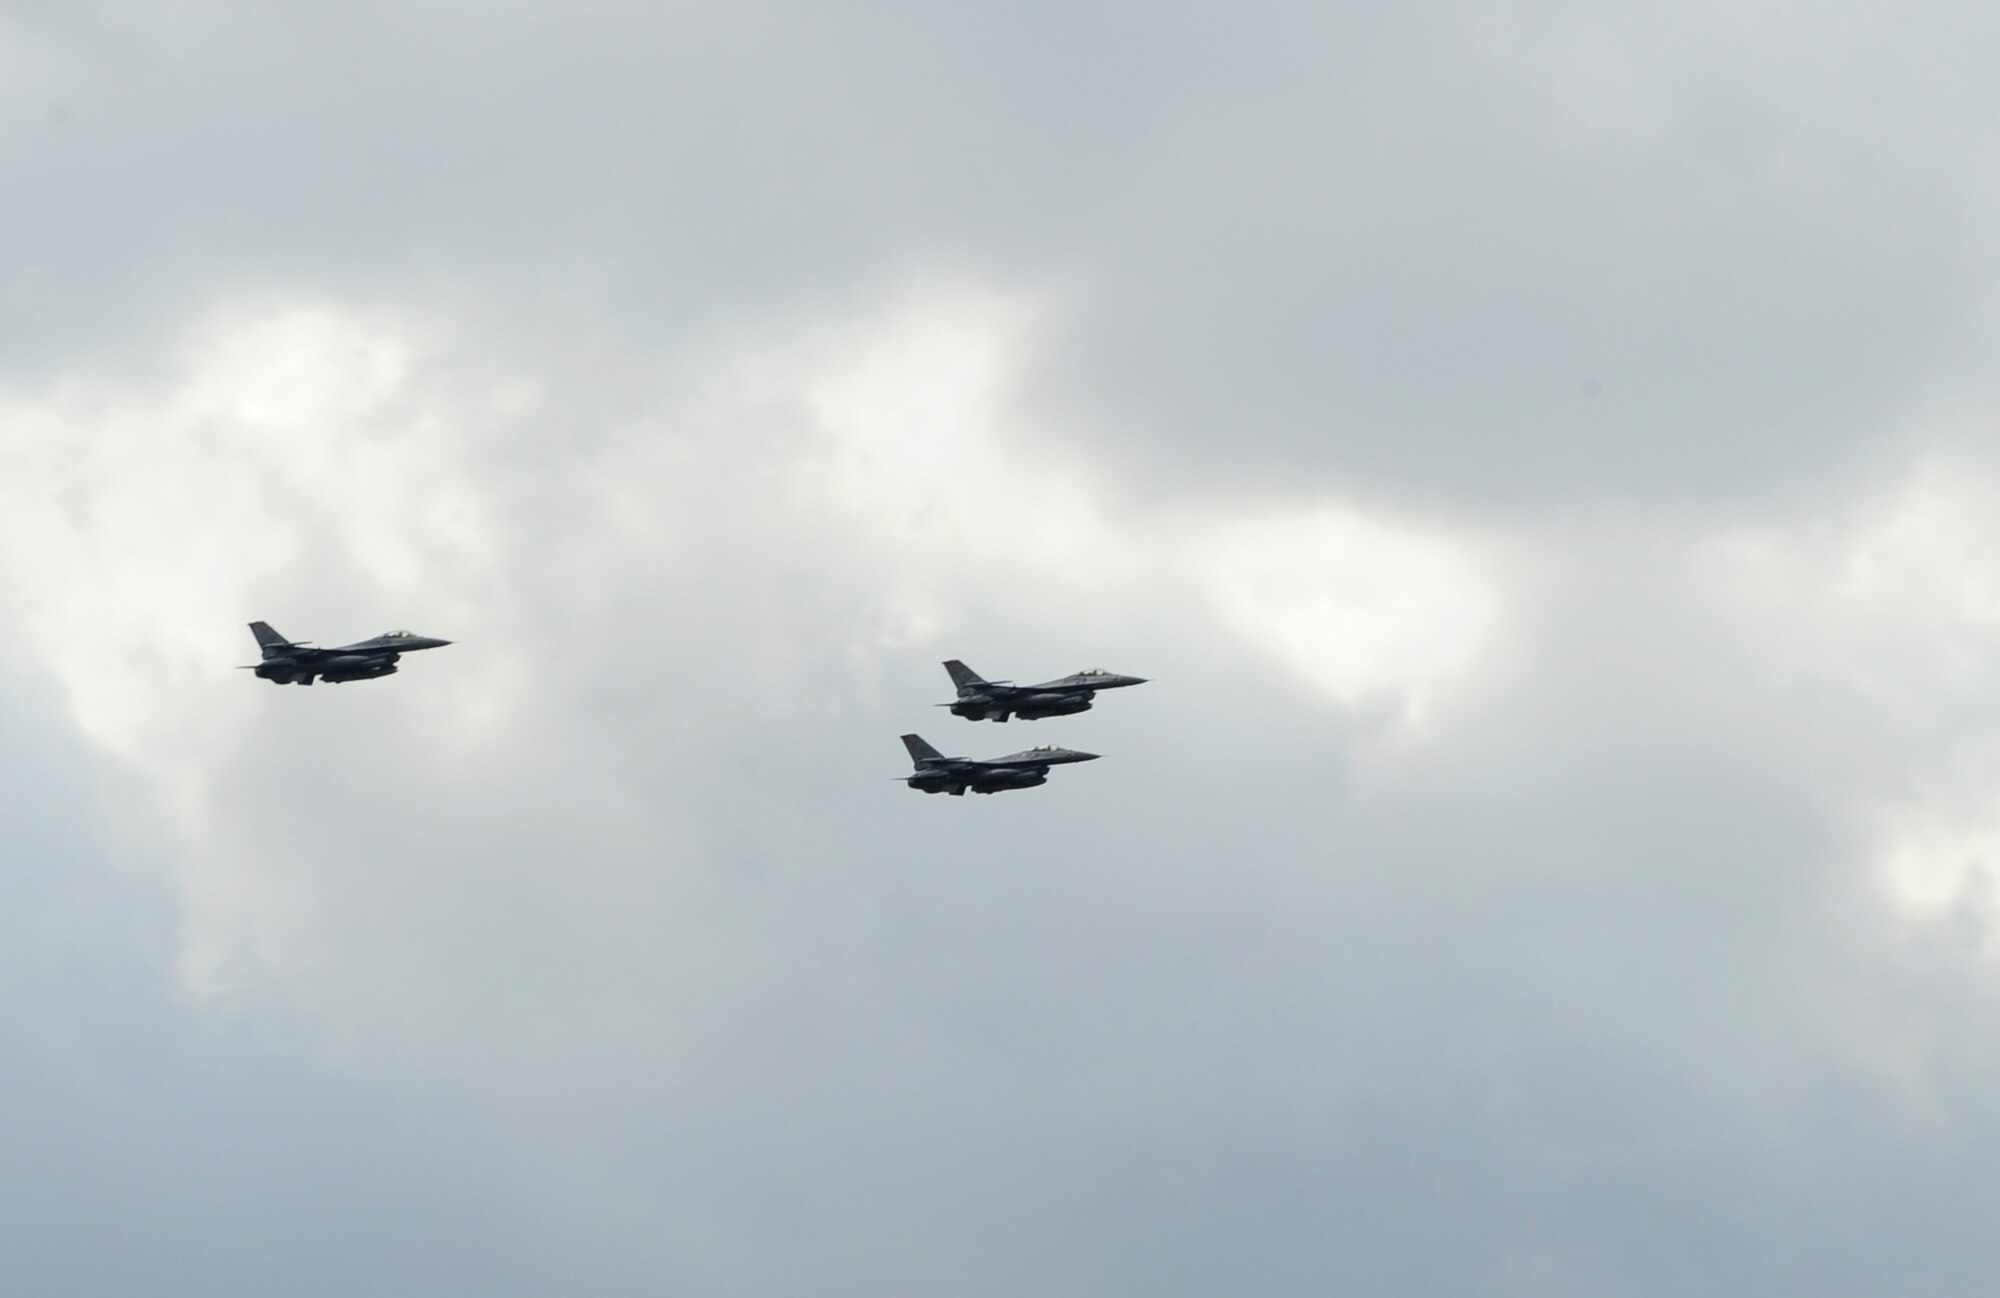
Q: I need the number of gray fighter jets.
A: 3